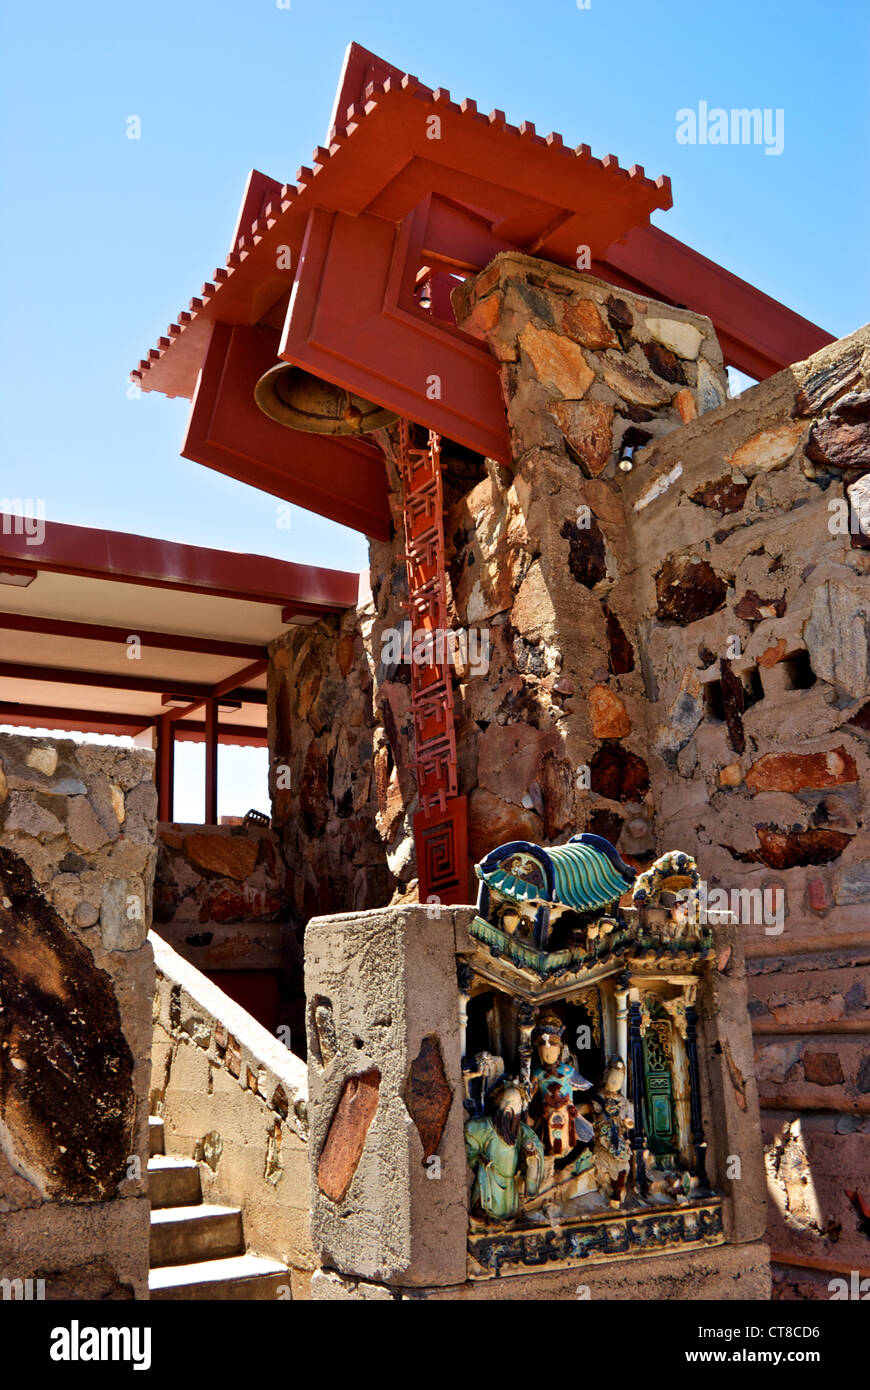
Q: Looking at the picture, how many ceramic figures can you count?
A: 3